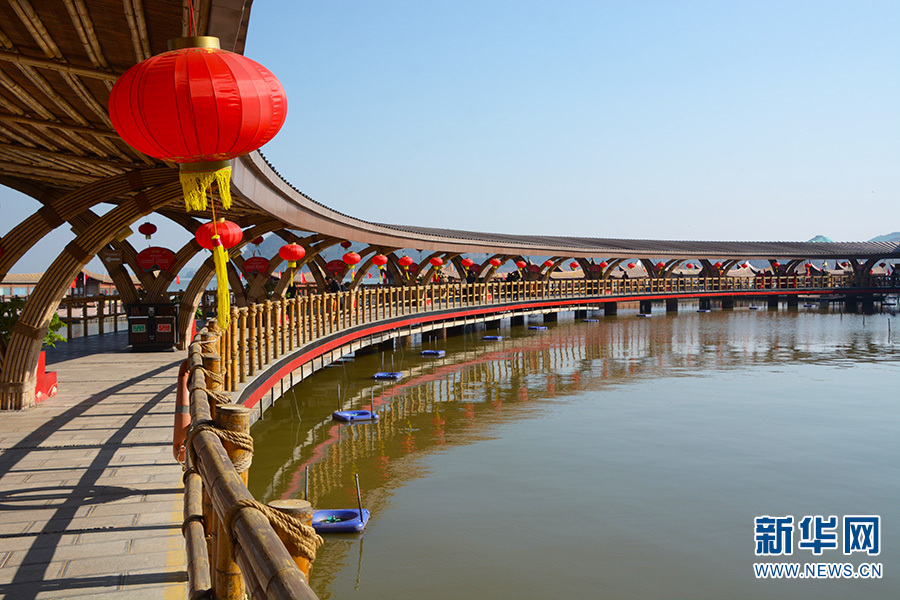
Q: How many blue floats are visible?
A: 11